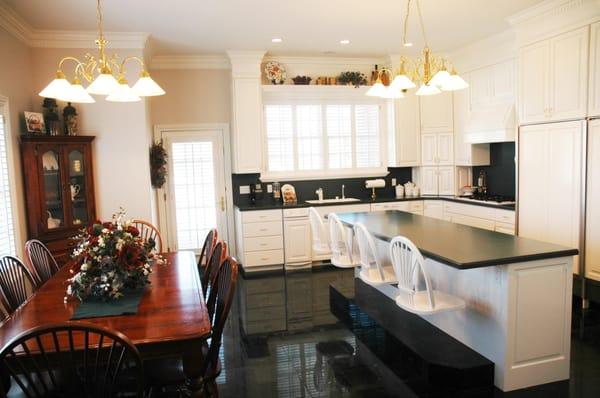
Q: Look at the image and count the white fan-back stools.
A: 4